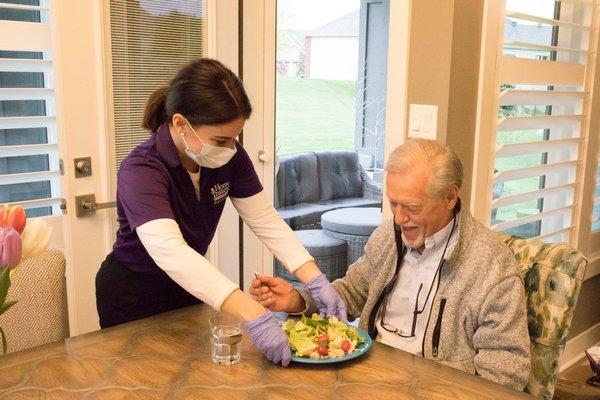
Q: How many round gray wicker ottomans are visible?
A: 2